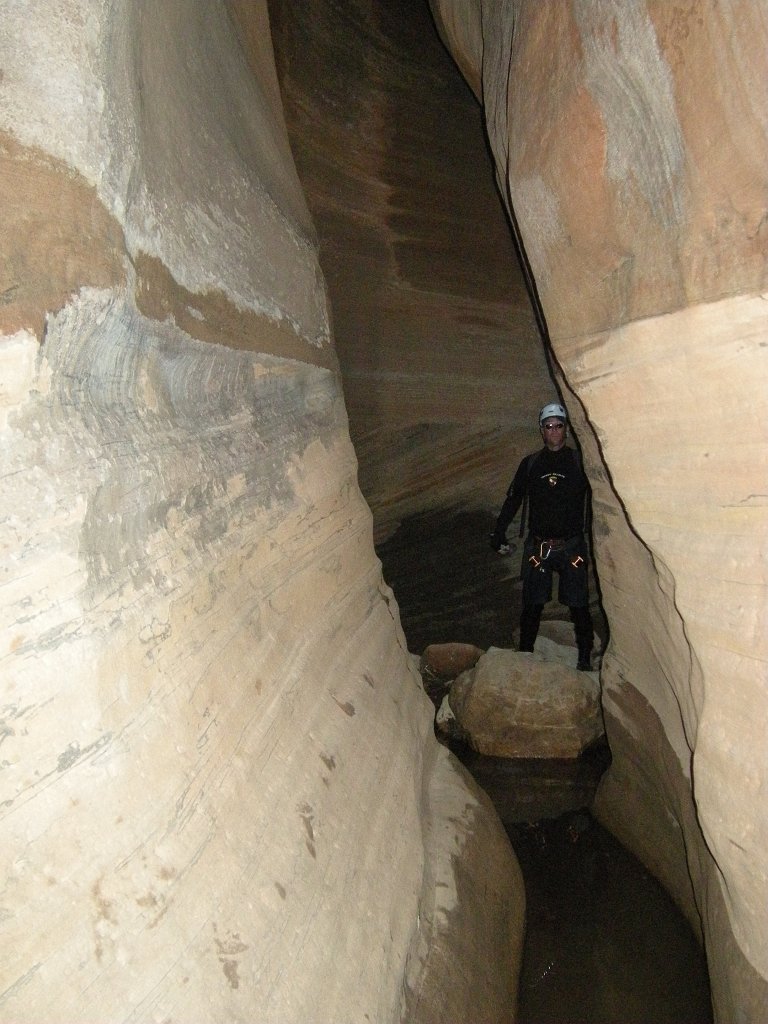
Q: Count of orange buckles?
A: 2